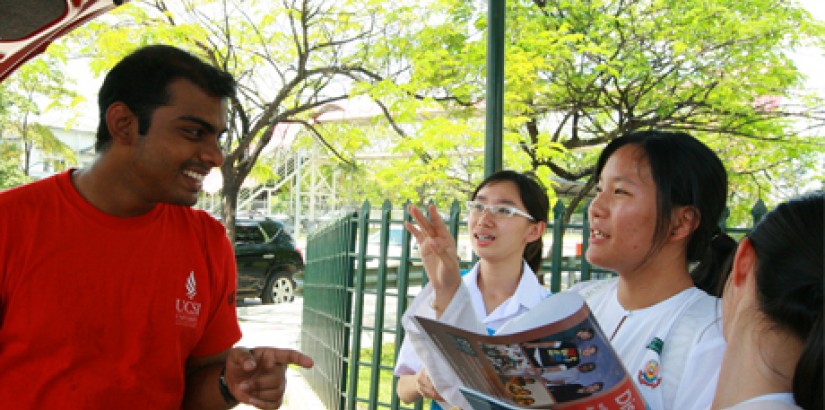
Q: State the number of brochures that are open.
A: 1